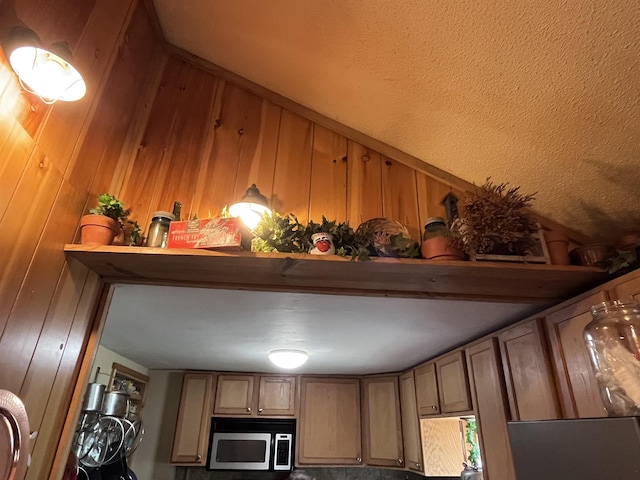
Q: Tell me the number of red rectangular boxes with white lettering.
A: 1